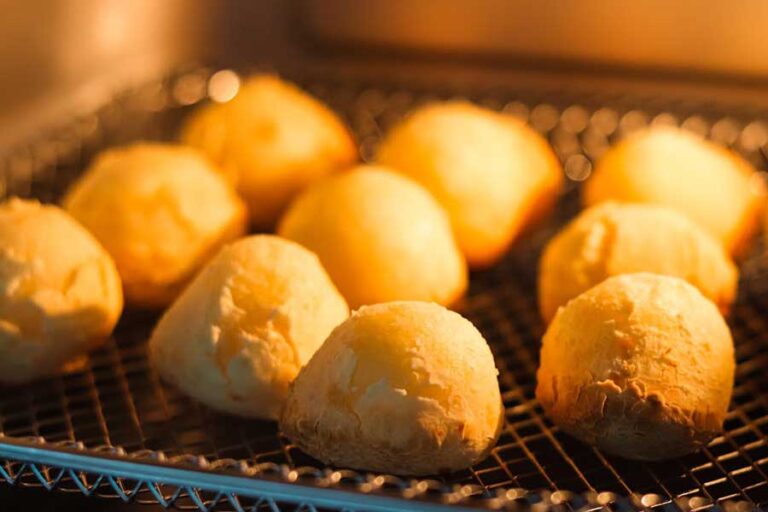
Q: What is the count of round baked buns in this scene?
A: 10